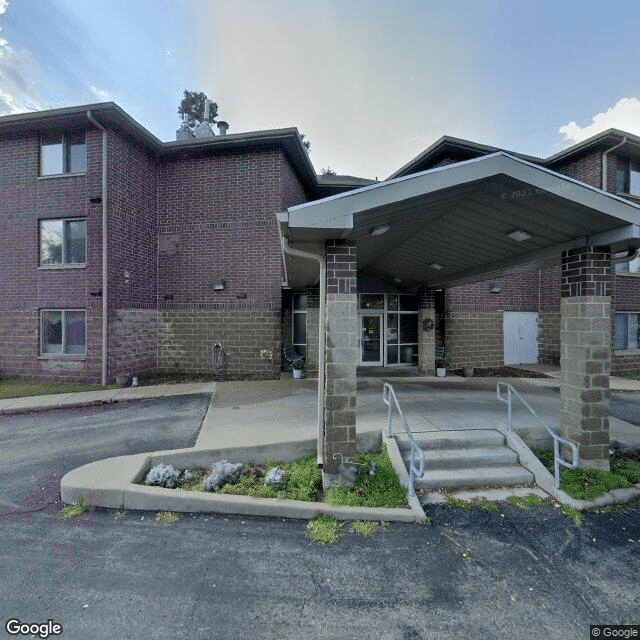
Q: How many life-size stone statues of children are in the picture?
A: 0